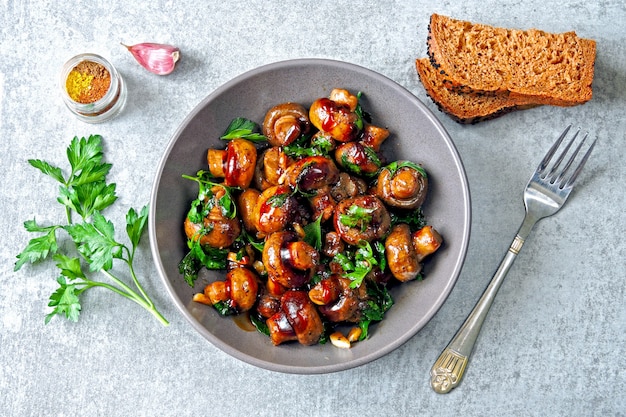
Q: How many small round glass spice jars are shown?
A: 1